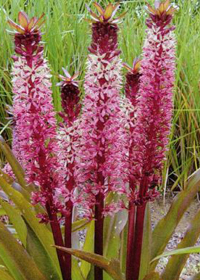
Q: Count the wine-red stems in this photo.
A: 5